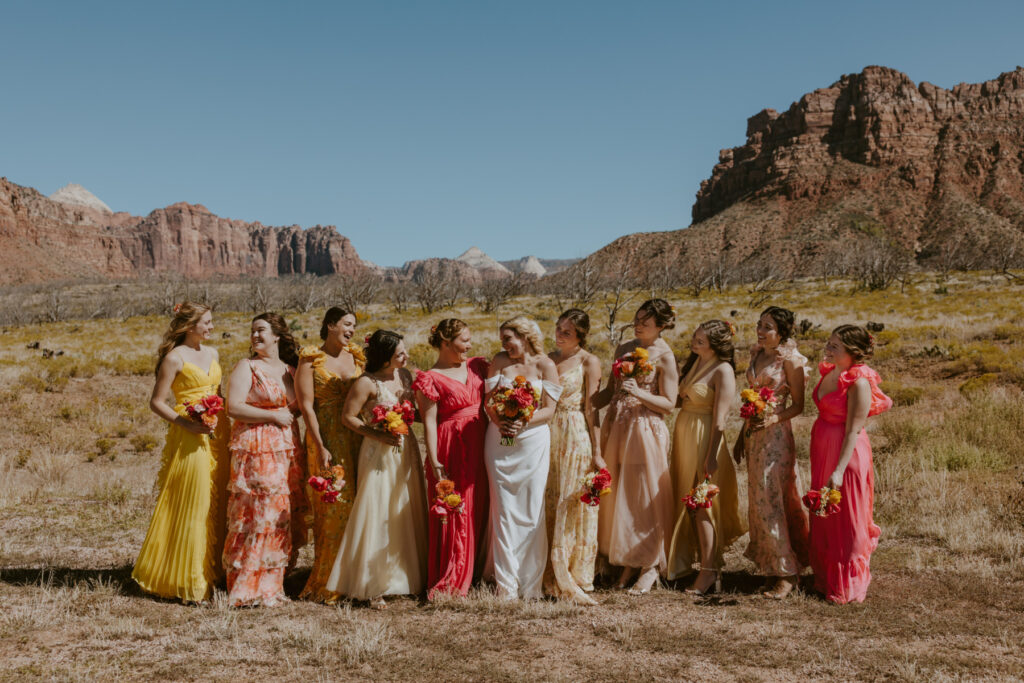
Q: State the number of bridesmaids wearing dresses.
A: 10